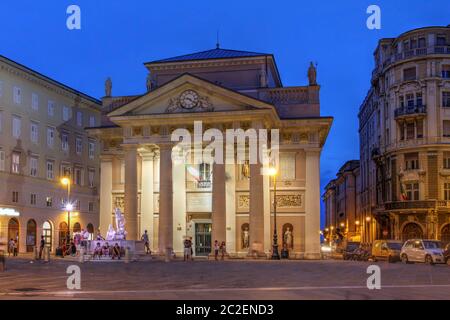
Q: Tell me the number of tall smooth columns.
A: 4